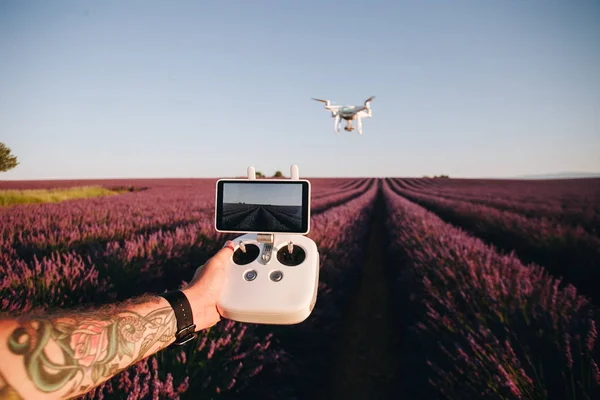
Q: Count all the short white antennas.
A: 2